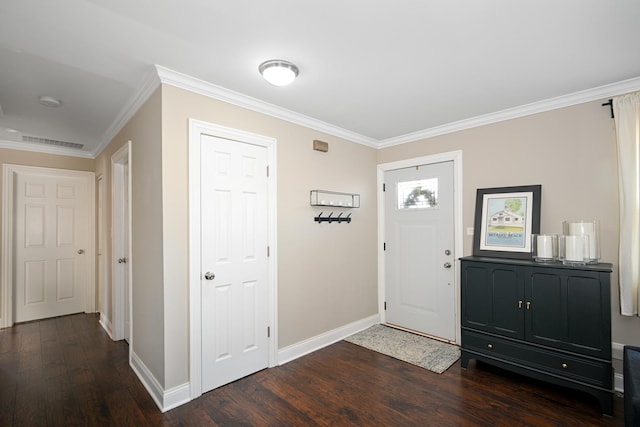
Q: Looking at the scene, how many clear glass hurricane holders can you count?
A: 3